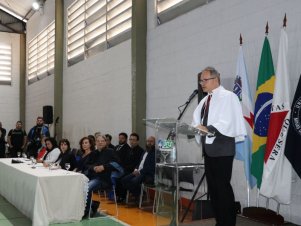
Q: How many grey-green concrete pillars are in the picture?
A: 3